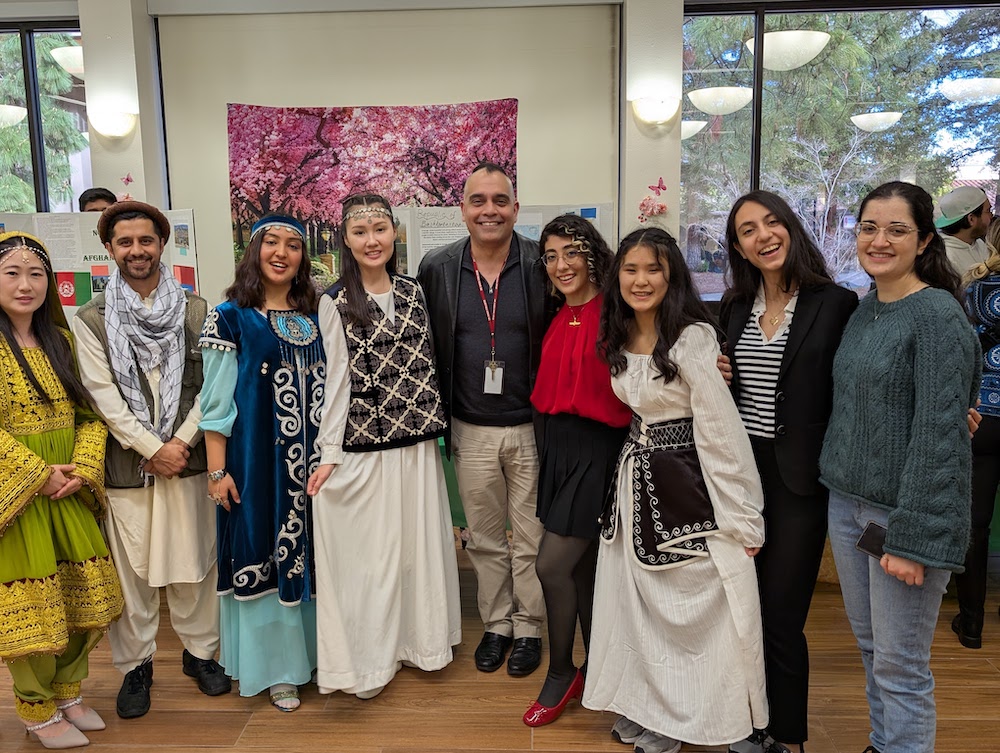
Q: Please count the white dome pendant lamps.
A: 7